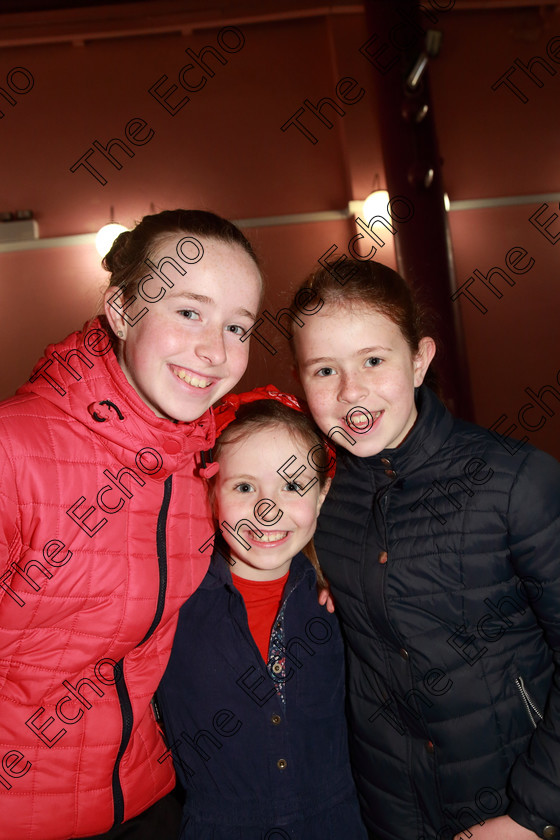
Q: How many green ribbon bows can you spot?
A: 0